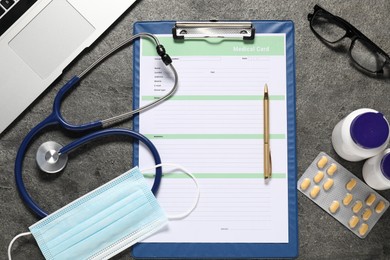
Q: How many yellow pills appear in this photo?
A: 15